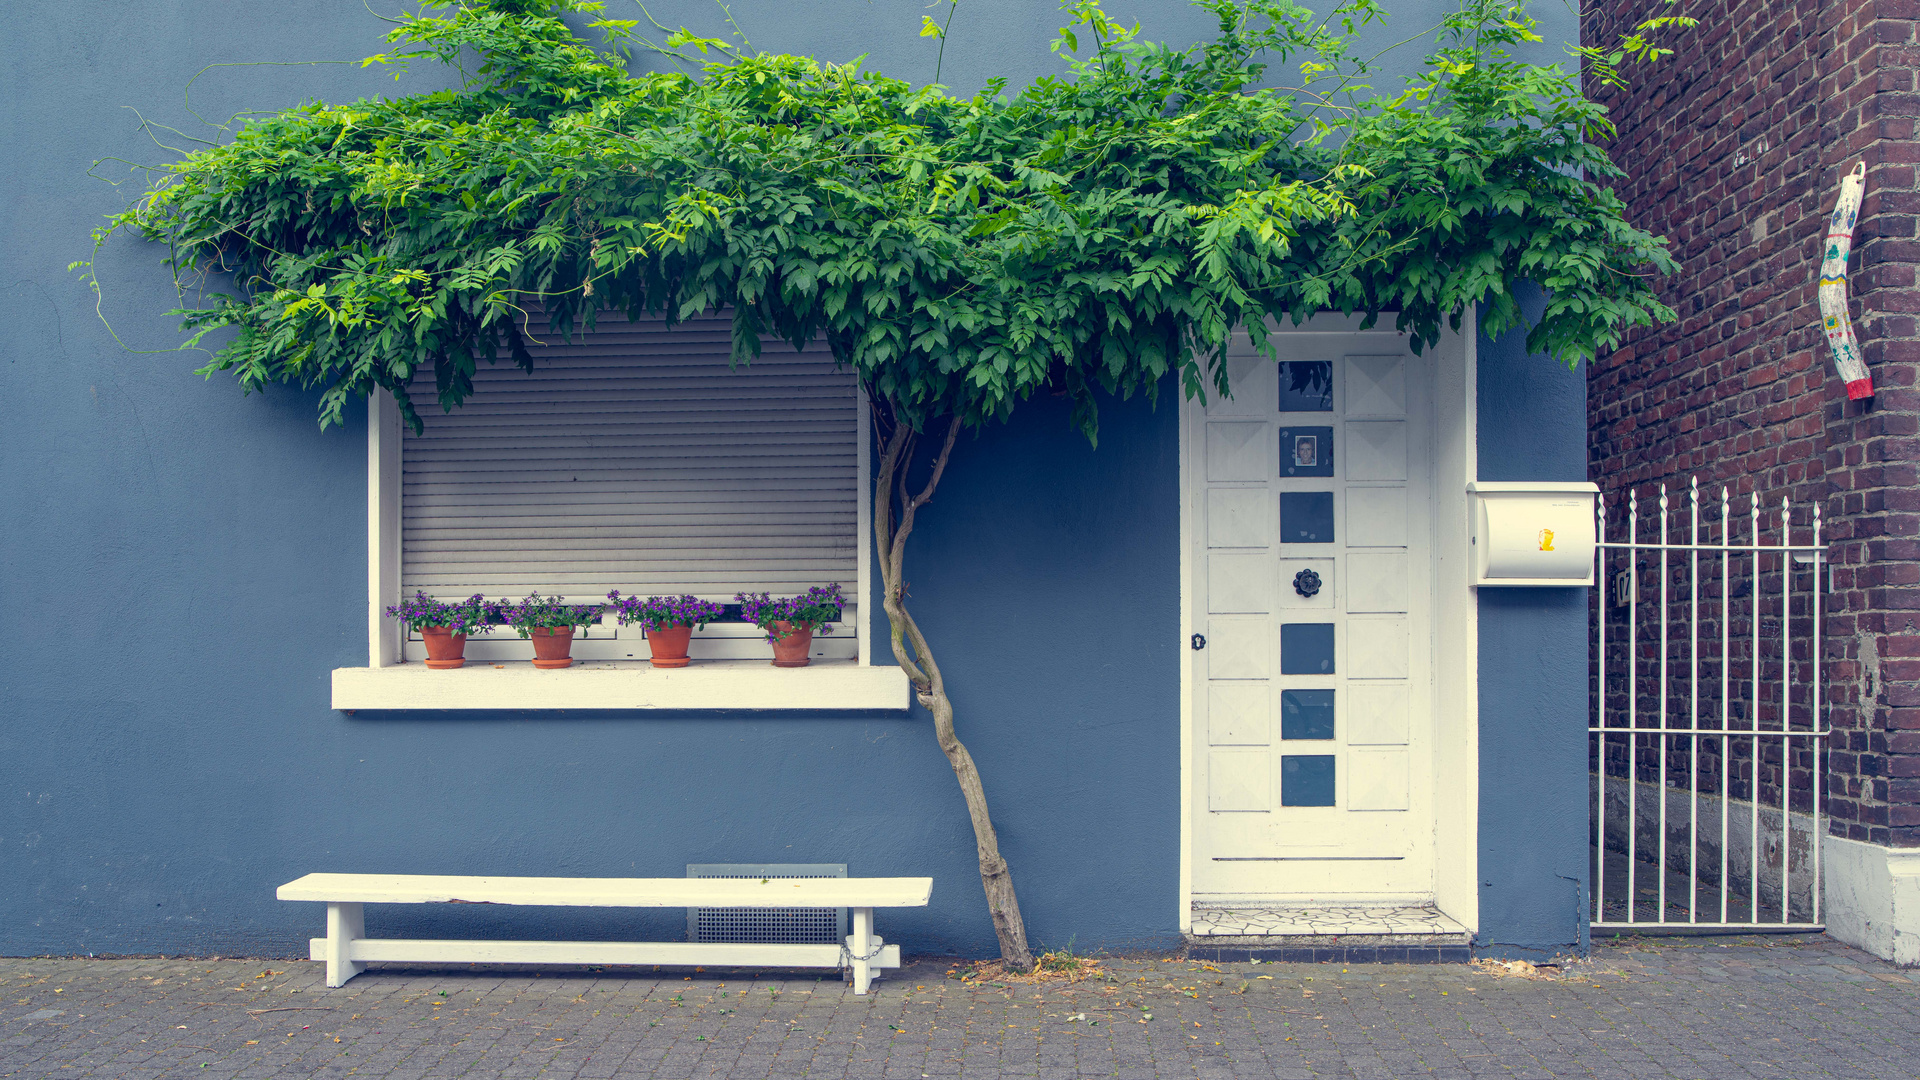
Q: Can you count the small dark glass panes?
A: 6